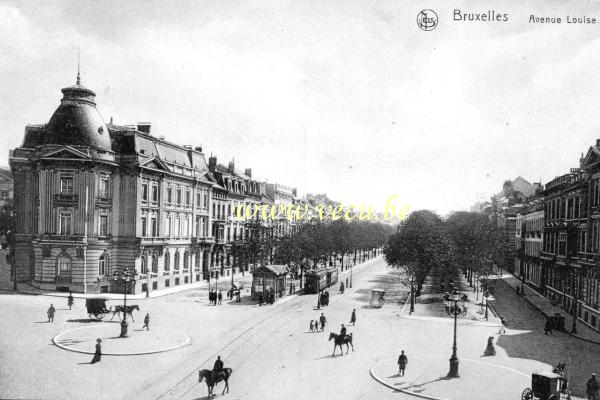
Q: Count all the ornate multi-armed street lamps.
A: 2